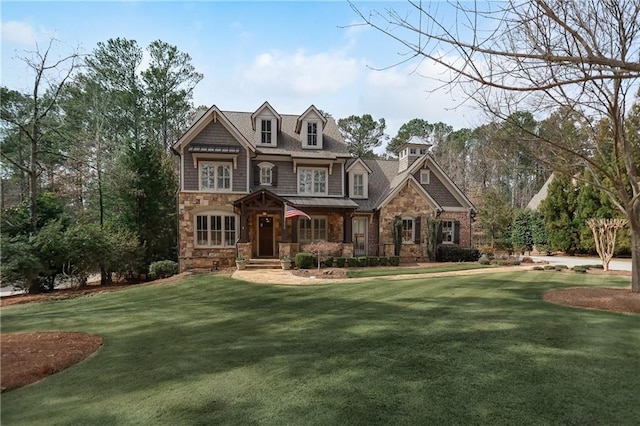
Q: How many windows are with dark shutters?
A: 3